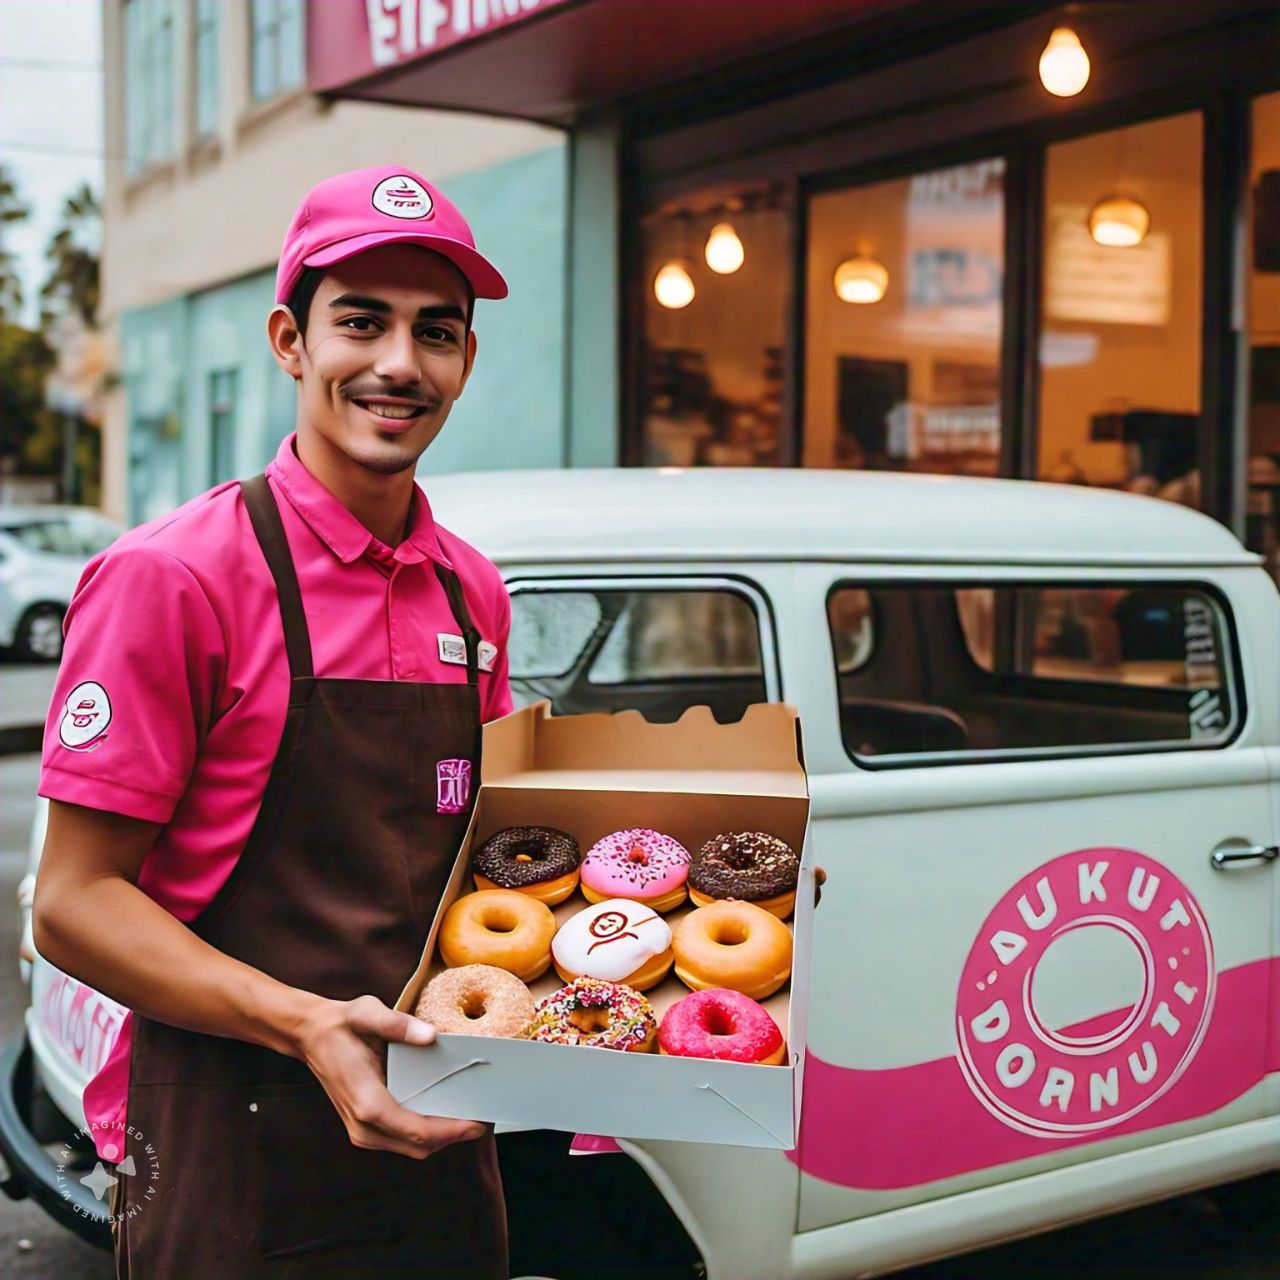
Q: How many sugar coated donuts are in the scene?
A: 1